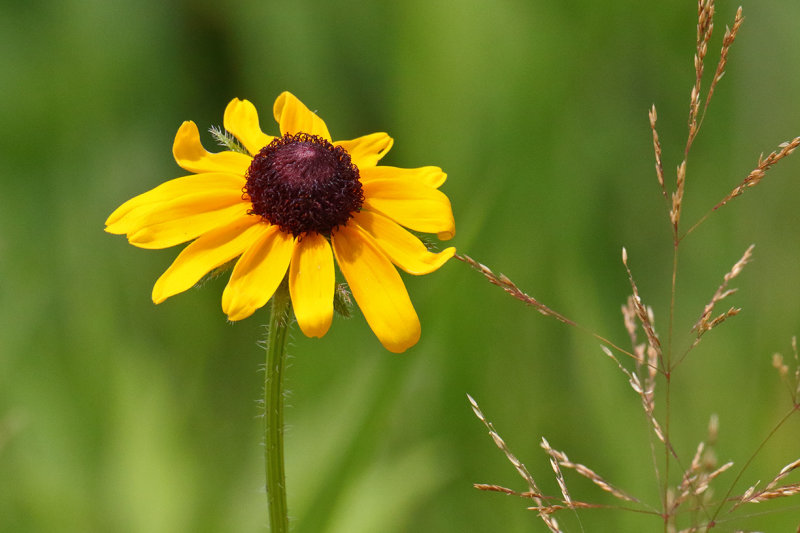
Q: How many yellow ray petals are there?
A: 13